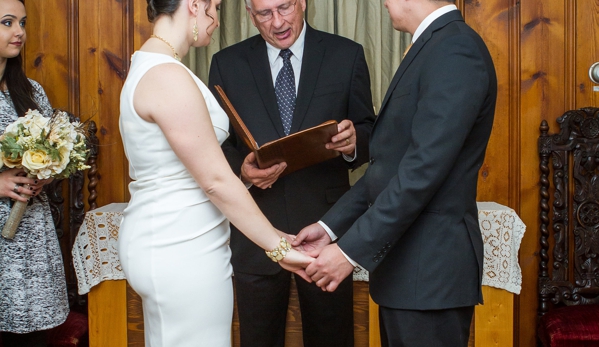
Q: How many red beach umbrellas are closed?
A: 0